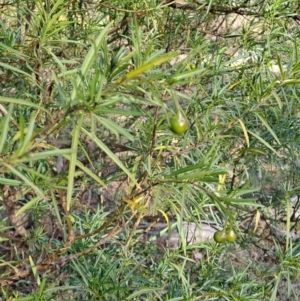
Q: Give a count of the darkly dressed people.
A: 0